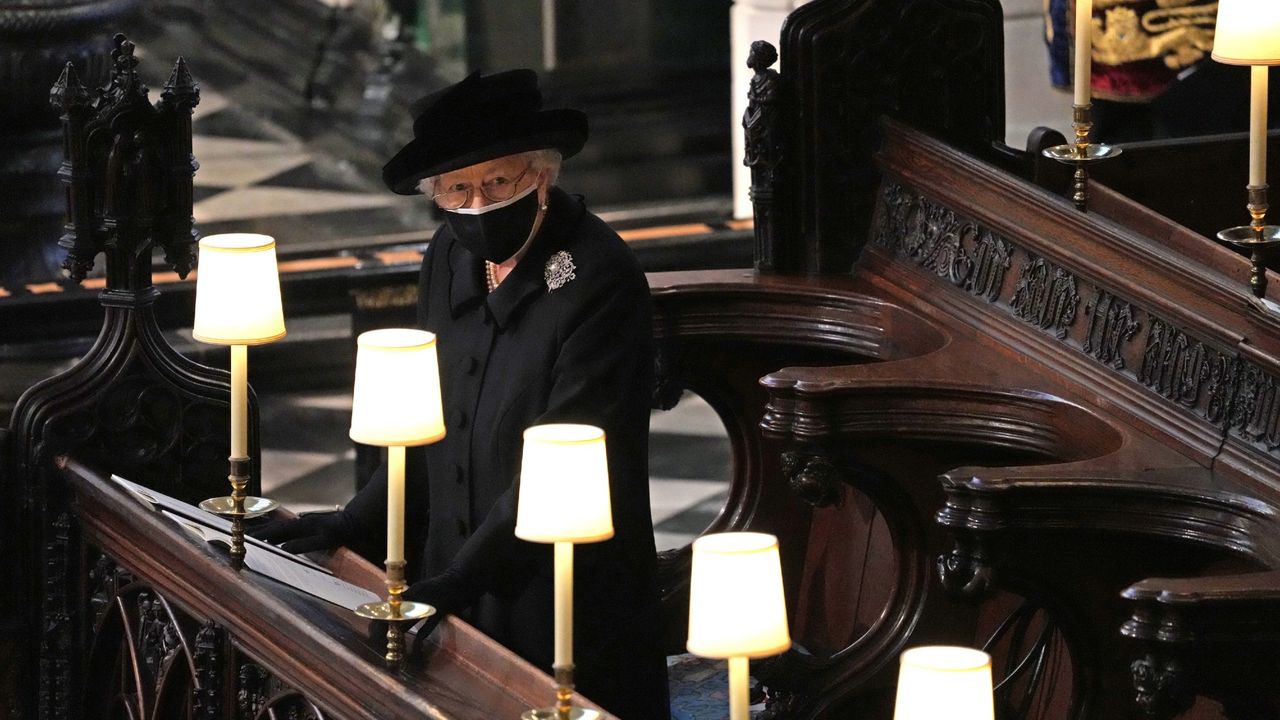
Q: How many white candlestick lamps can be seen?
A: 7